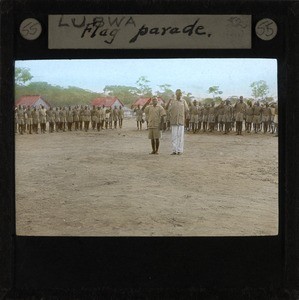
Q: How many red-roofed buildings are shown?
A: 3